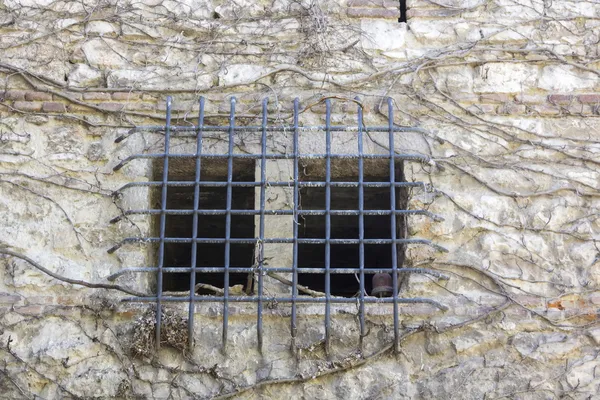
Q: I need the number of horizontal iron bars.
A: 7